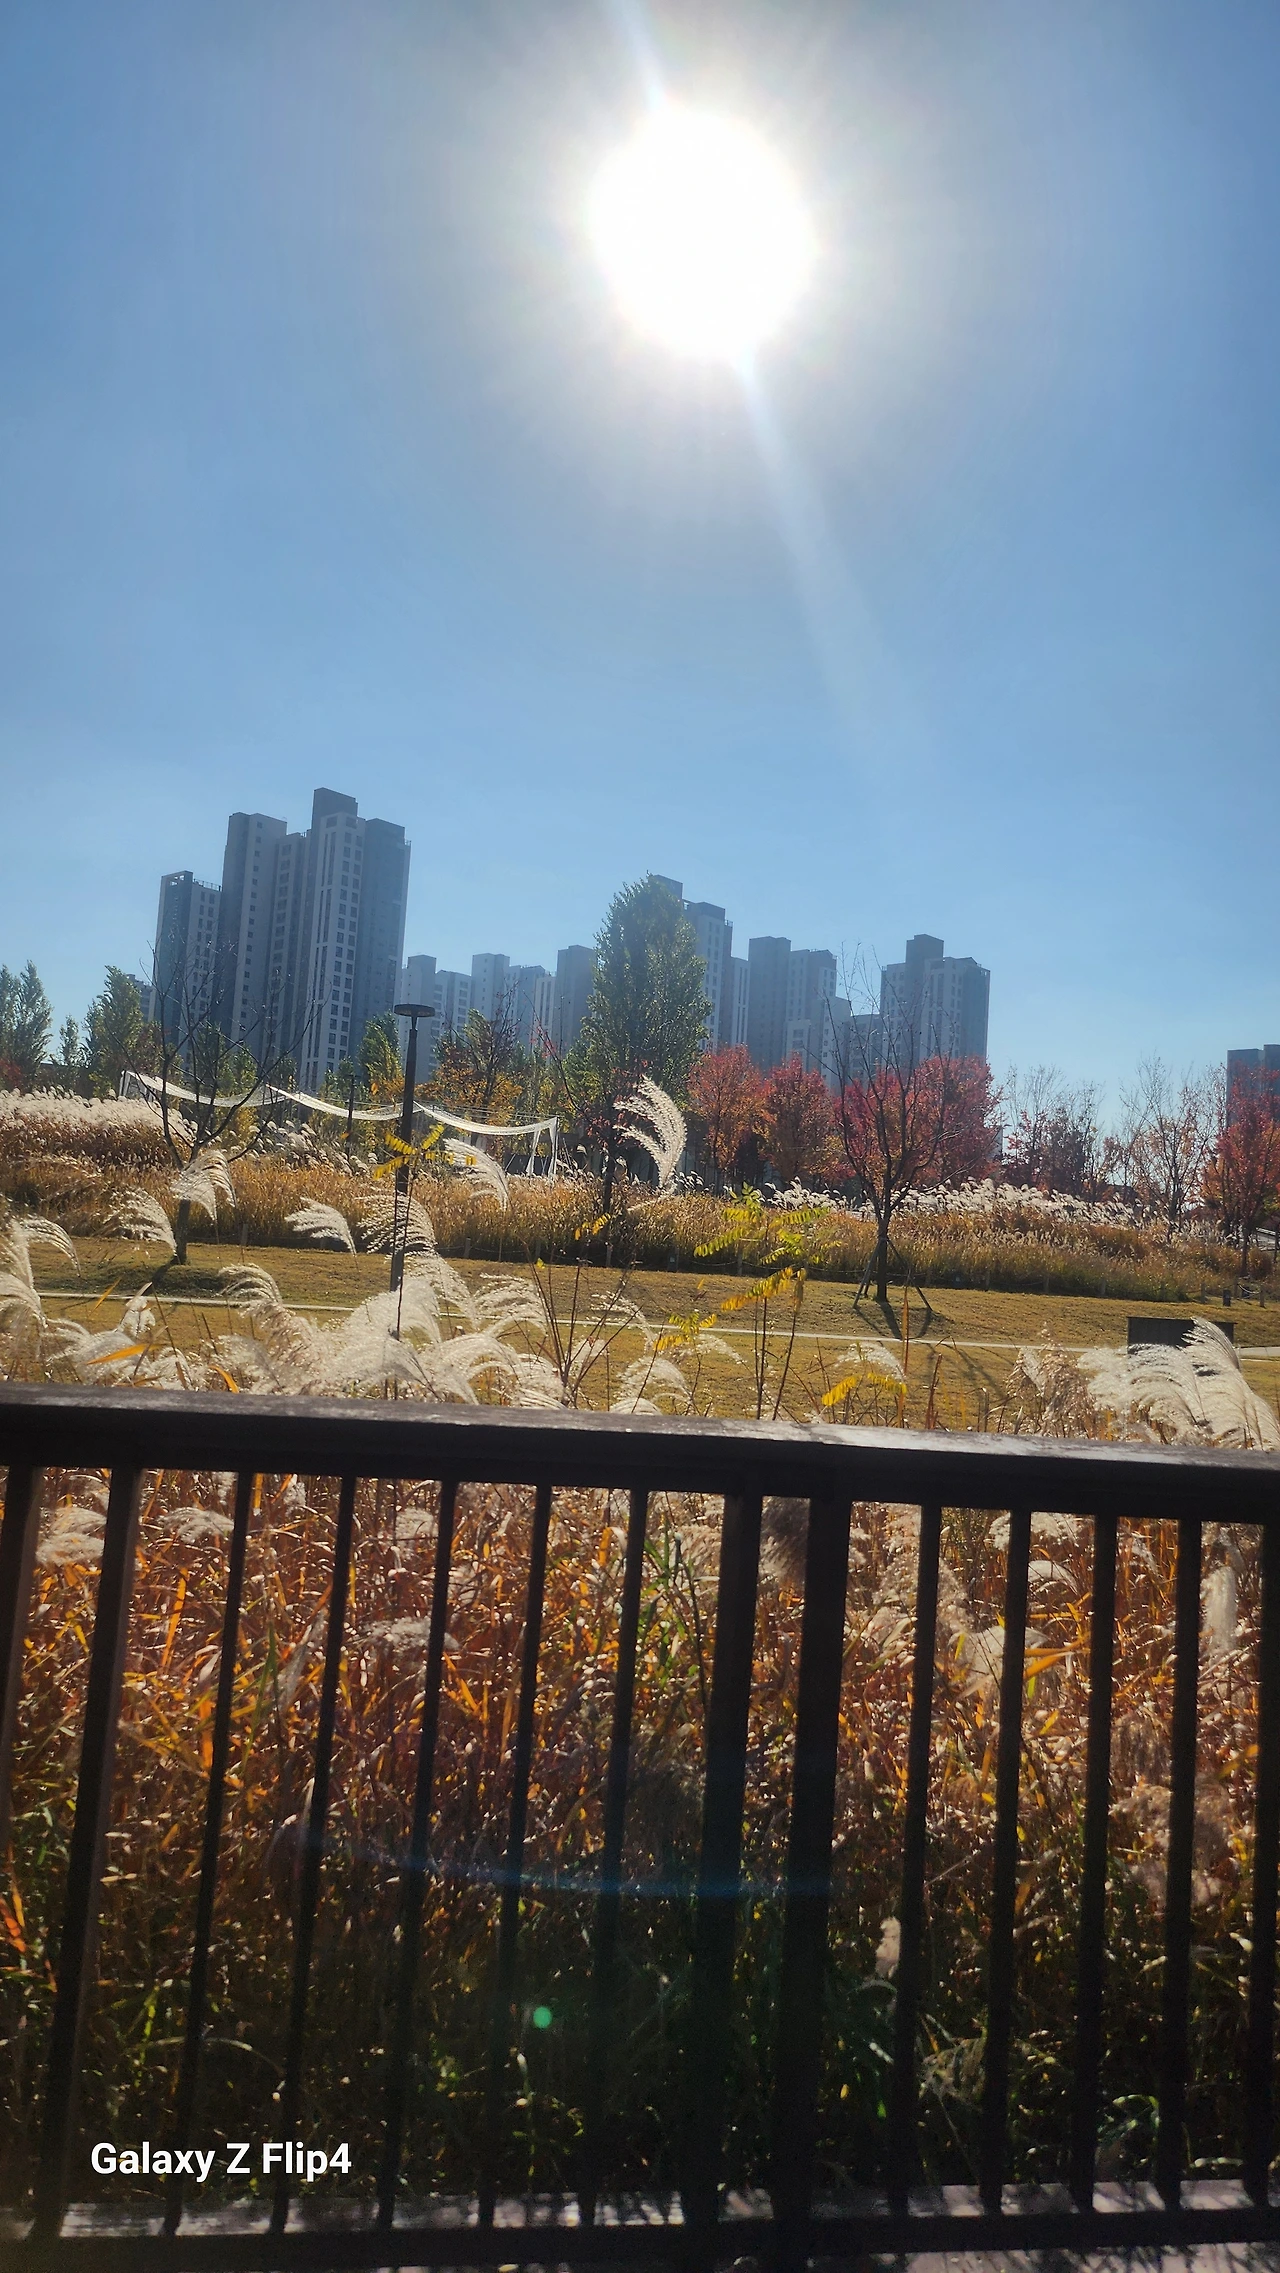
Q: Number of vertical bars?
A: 14